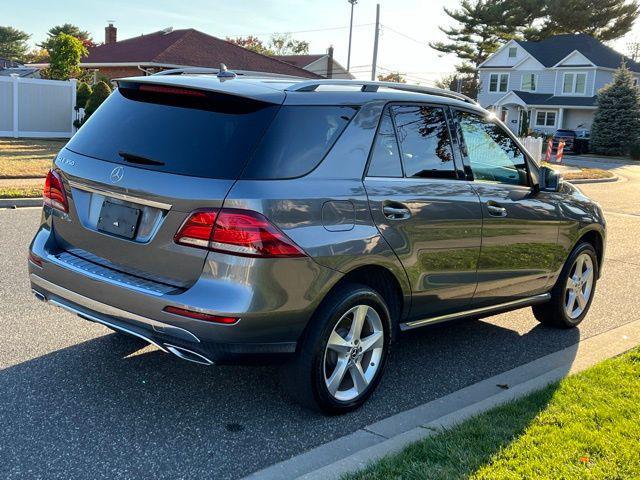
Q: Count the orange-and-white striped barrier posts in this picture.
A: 2